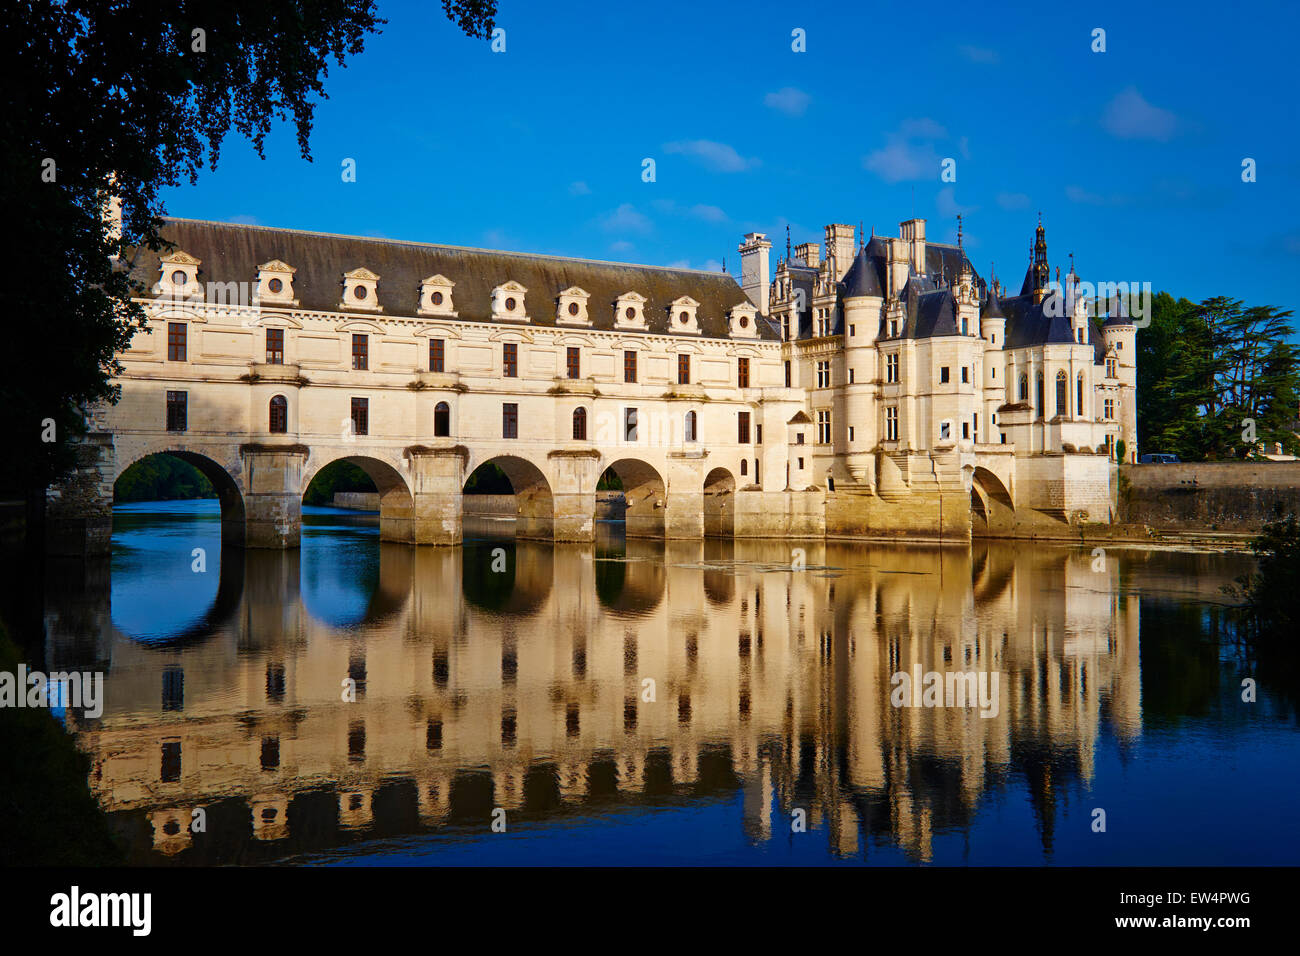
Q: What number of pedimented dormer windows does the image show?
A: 9